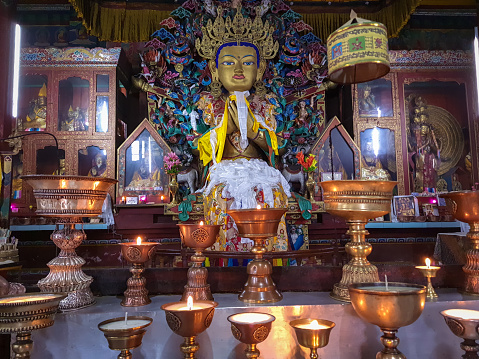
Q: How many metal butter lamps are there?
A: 14